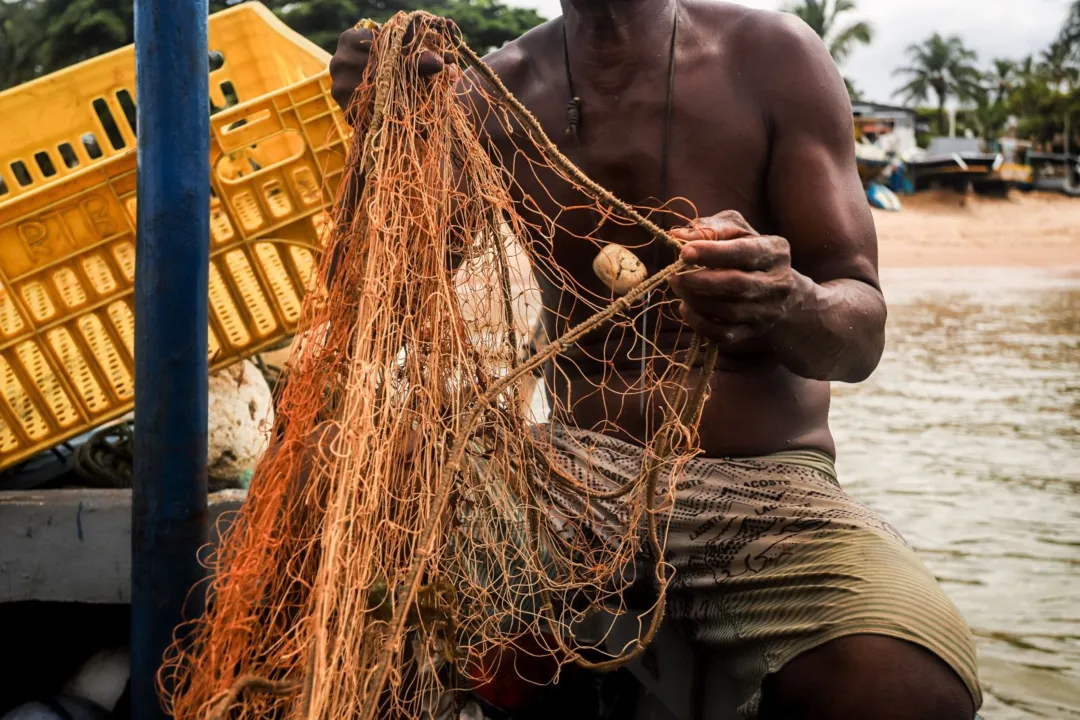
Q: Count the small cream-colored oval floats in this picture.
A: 1